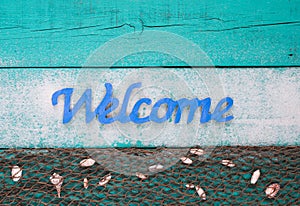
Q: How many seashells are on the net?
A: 14